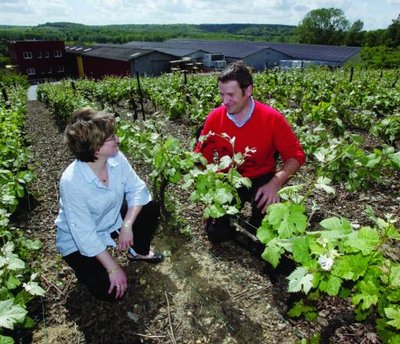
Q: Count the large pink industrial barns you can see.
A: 0